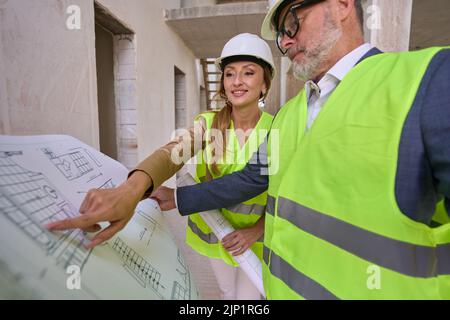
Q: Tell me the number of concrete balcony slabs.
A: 1